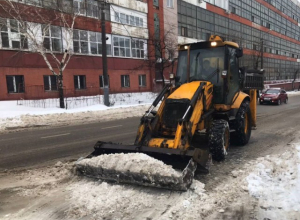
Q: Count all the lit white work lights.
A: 2